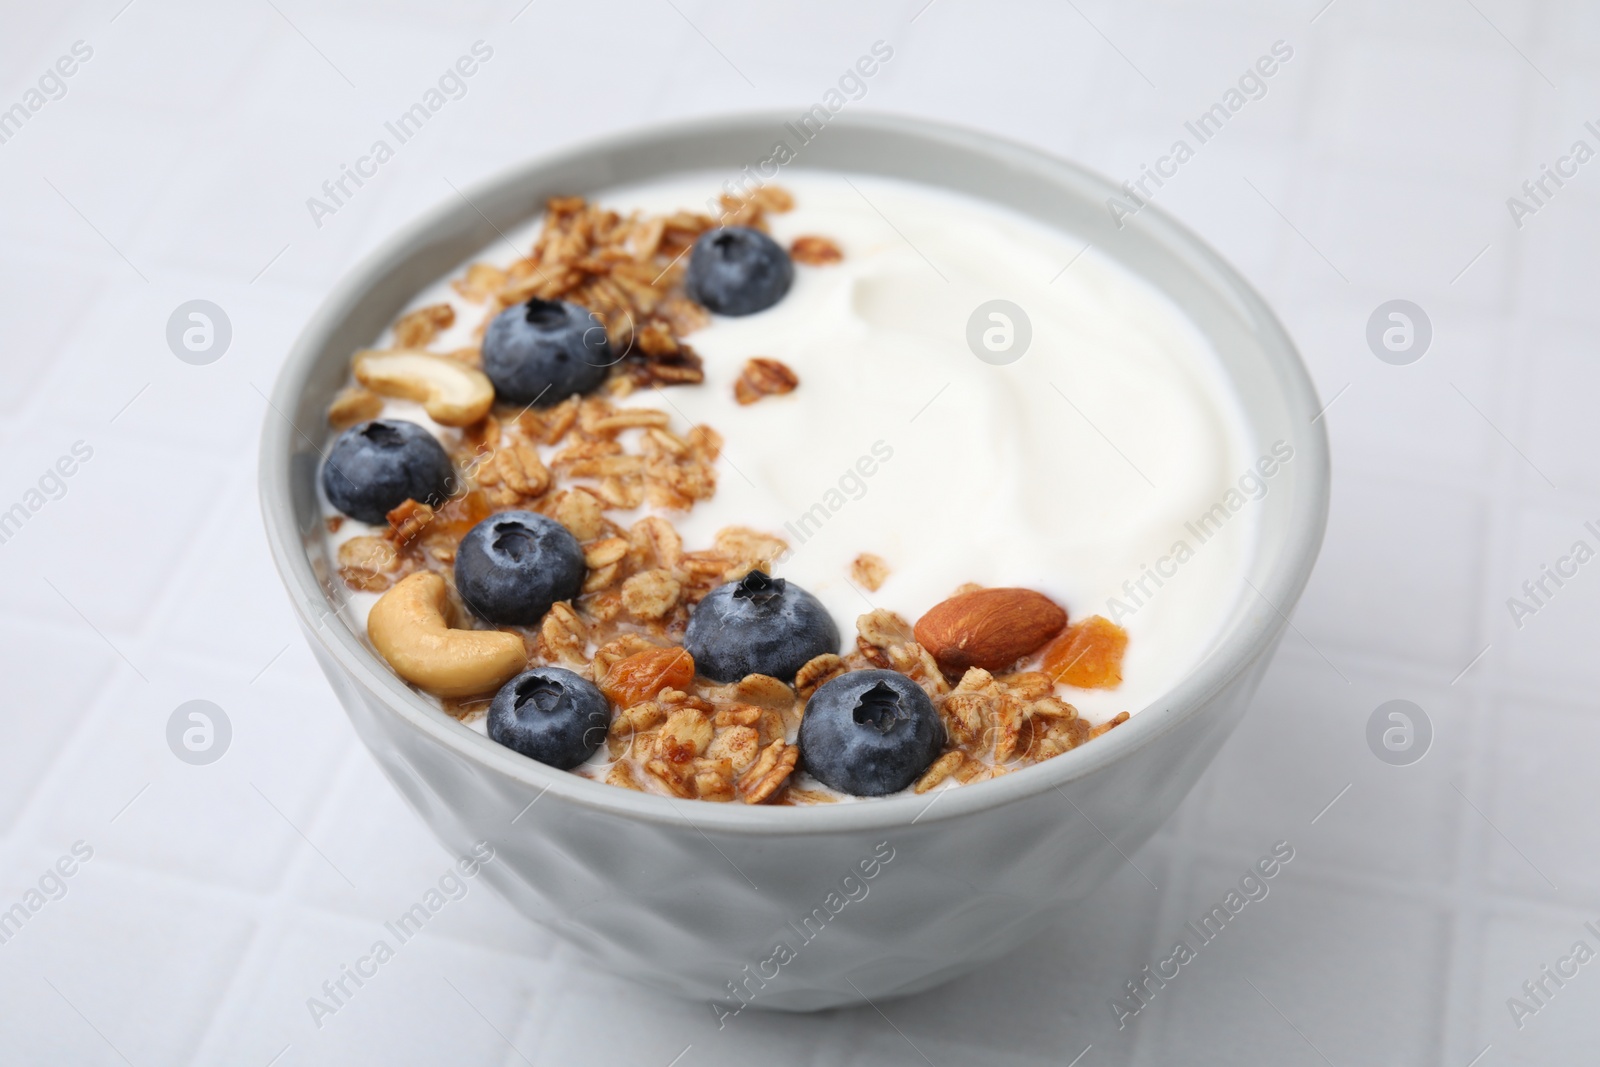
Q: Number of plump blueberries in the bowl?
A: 7